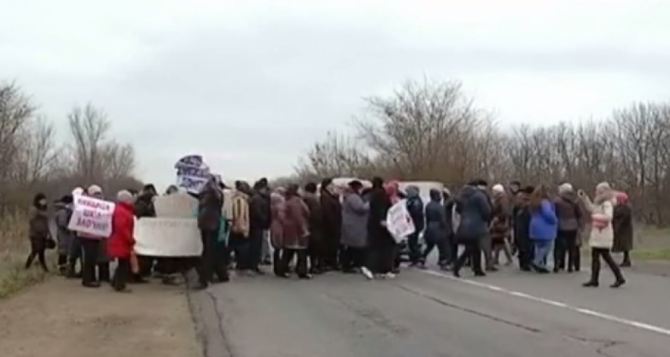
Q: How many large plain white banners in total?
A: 1